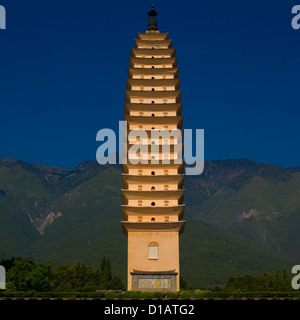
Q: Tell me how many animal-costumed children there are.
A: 0